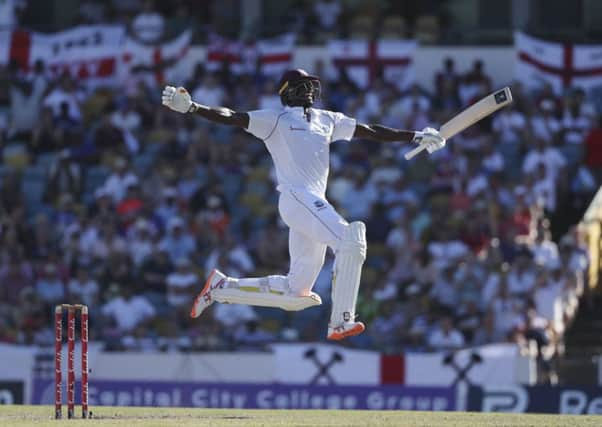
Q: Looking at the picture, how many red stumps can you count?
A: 3